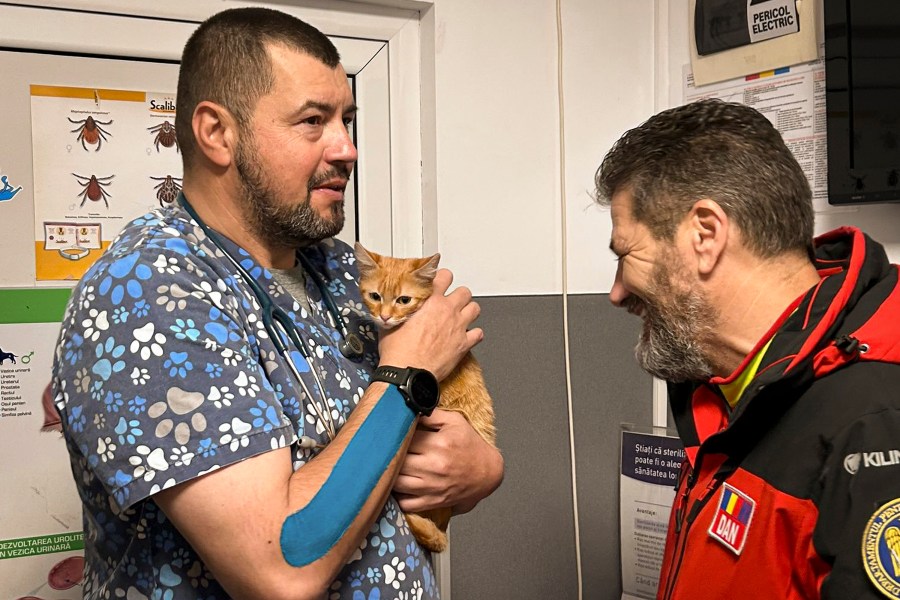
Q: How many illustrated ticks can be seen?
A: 4